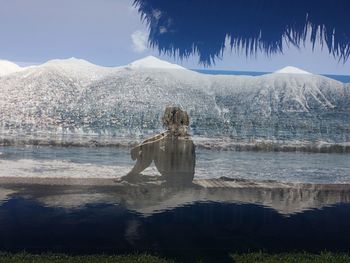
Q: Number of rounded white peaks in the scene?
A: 4